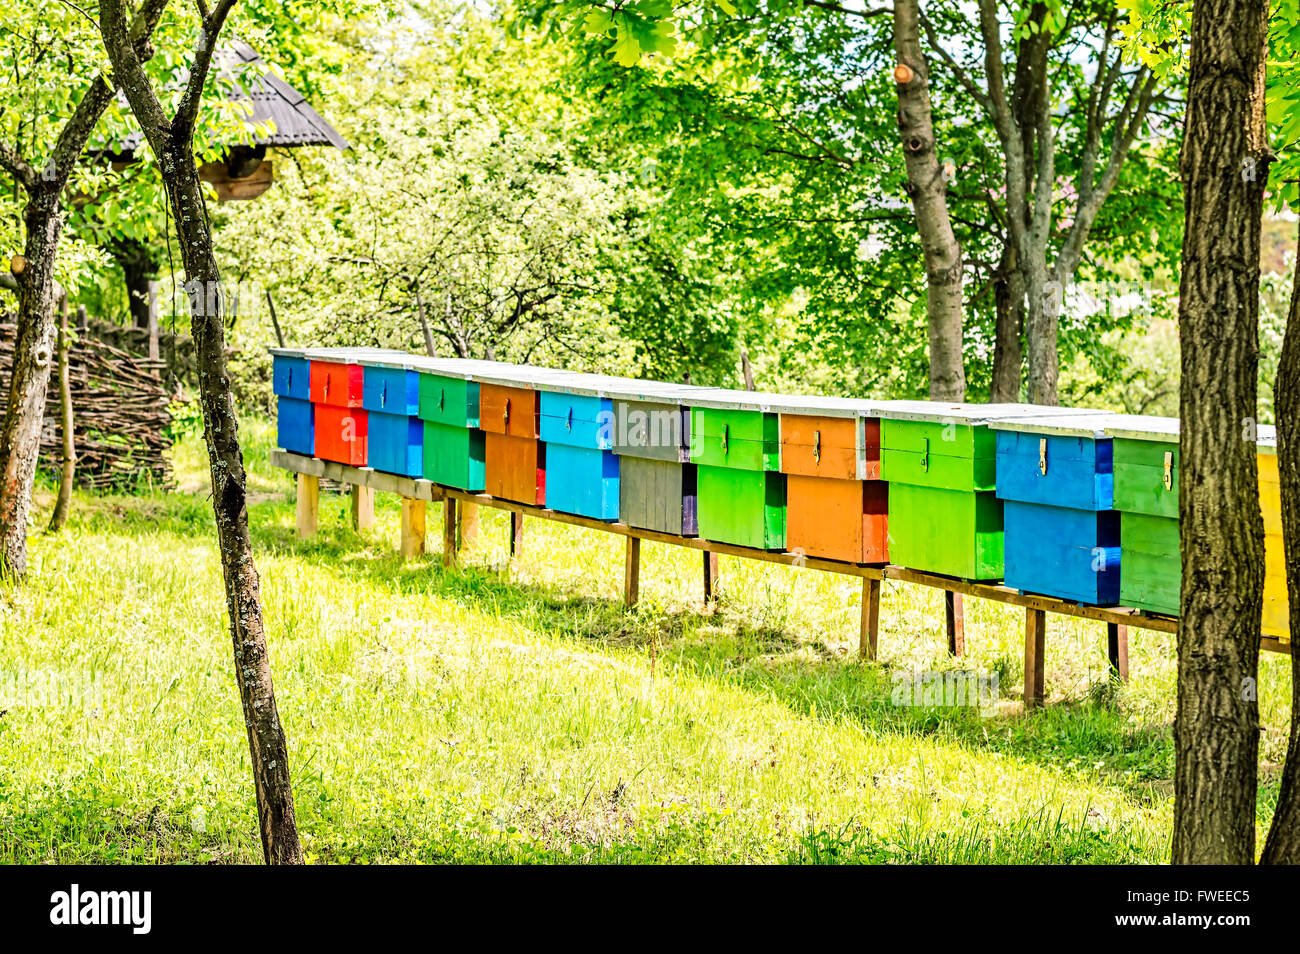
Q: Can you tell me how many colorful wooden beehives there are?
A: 13